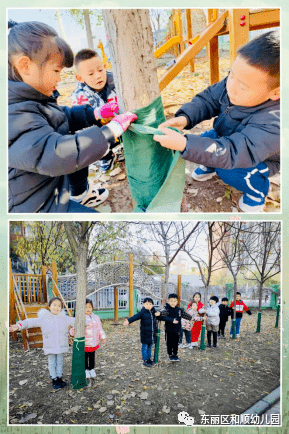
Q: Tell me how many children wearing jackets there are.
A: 12